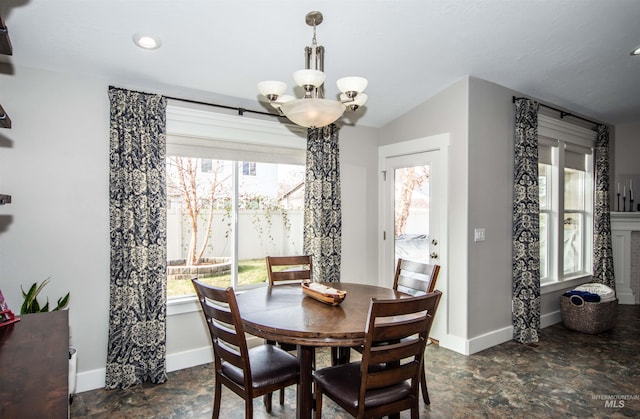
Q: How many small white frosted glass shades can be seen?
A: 5